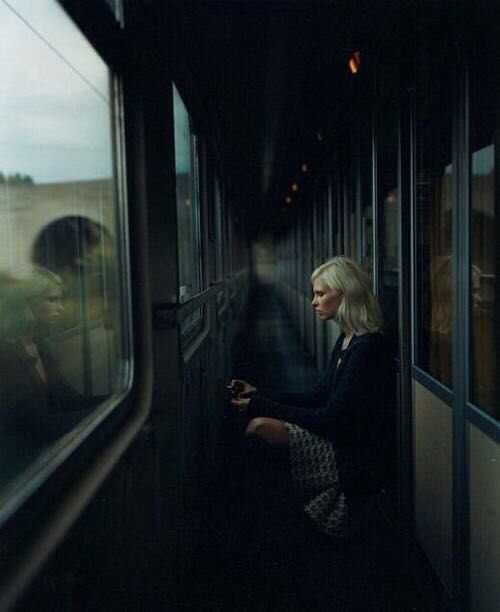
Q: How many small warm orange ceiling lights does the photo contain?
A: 4